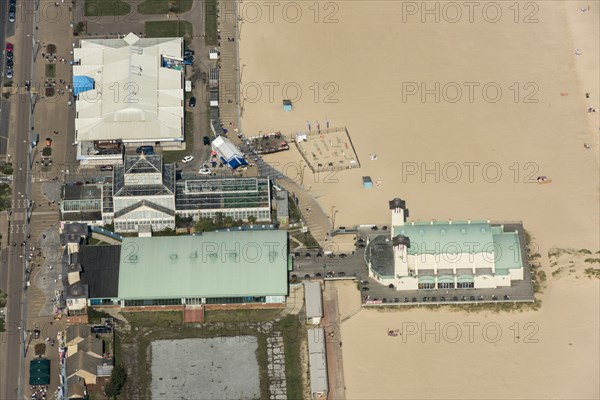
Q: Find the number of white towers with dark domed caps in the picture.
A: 2